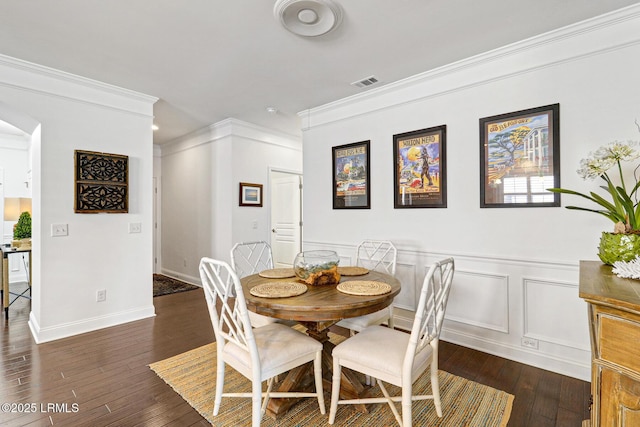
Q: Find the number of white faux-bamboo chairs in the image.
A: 4